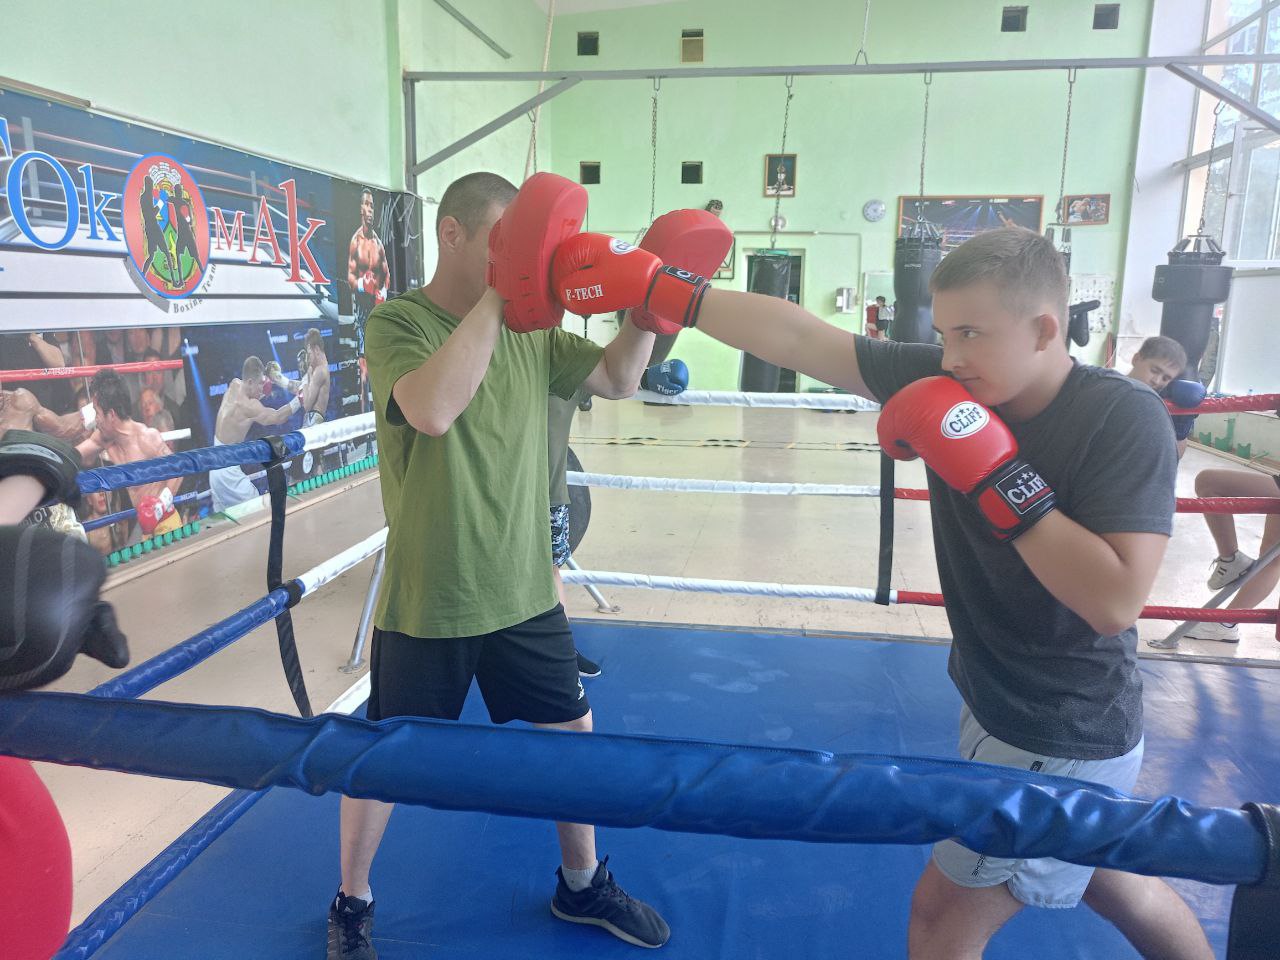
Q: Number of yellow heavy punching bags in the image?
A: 0